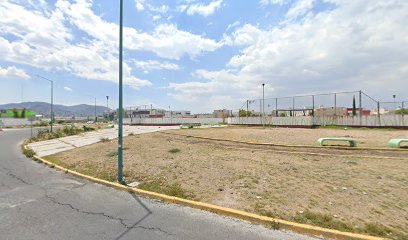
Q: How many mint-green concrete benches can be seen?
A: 2